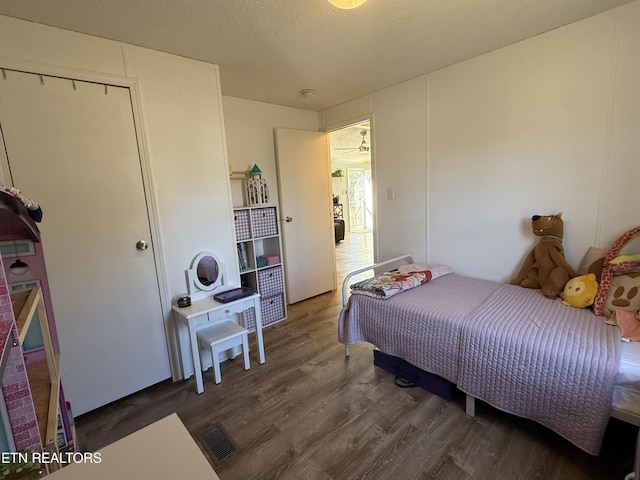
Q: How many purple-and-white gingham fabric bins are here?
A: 5